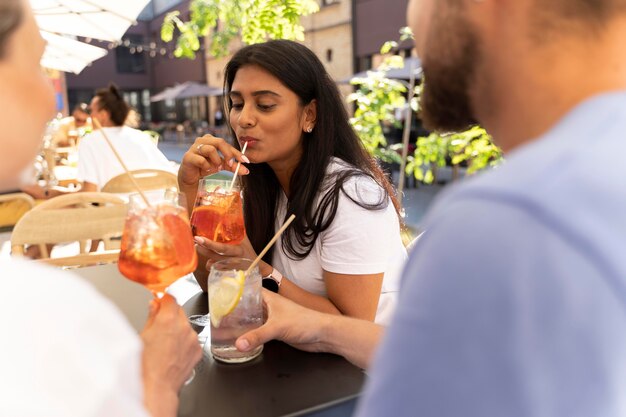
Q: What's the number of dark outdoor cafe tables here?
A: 1